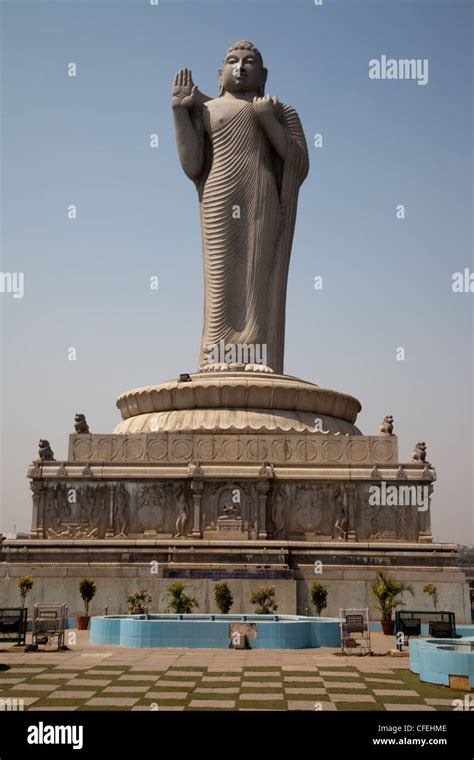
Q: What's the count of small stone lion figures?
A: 4